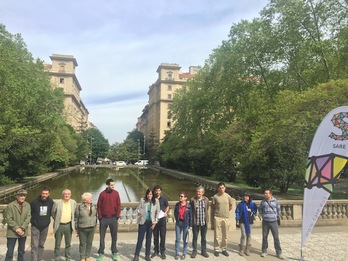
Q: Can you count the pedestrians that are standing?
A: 12